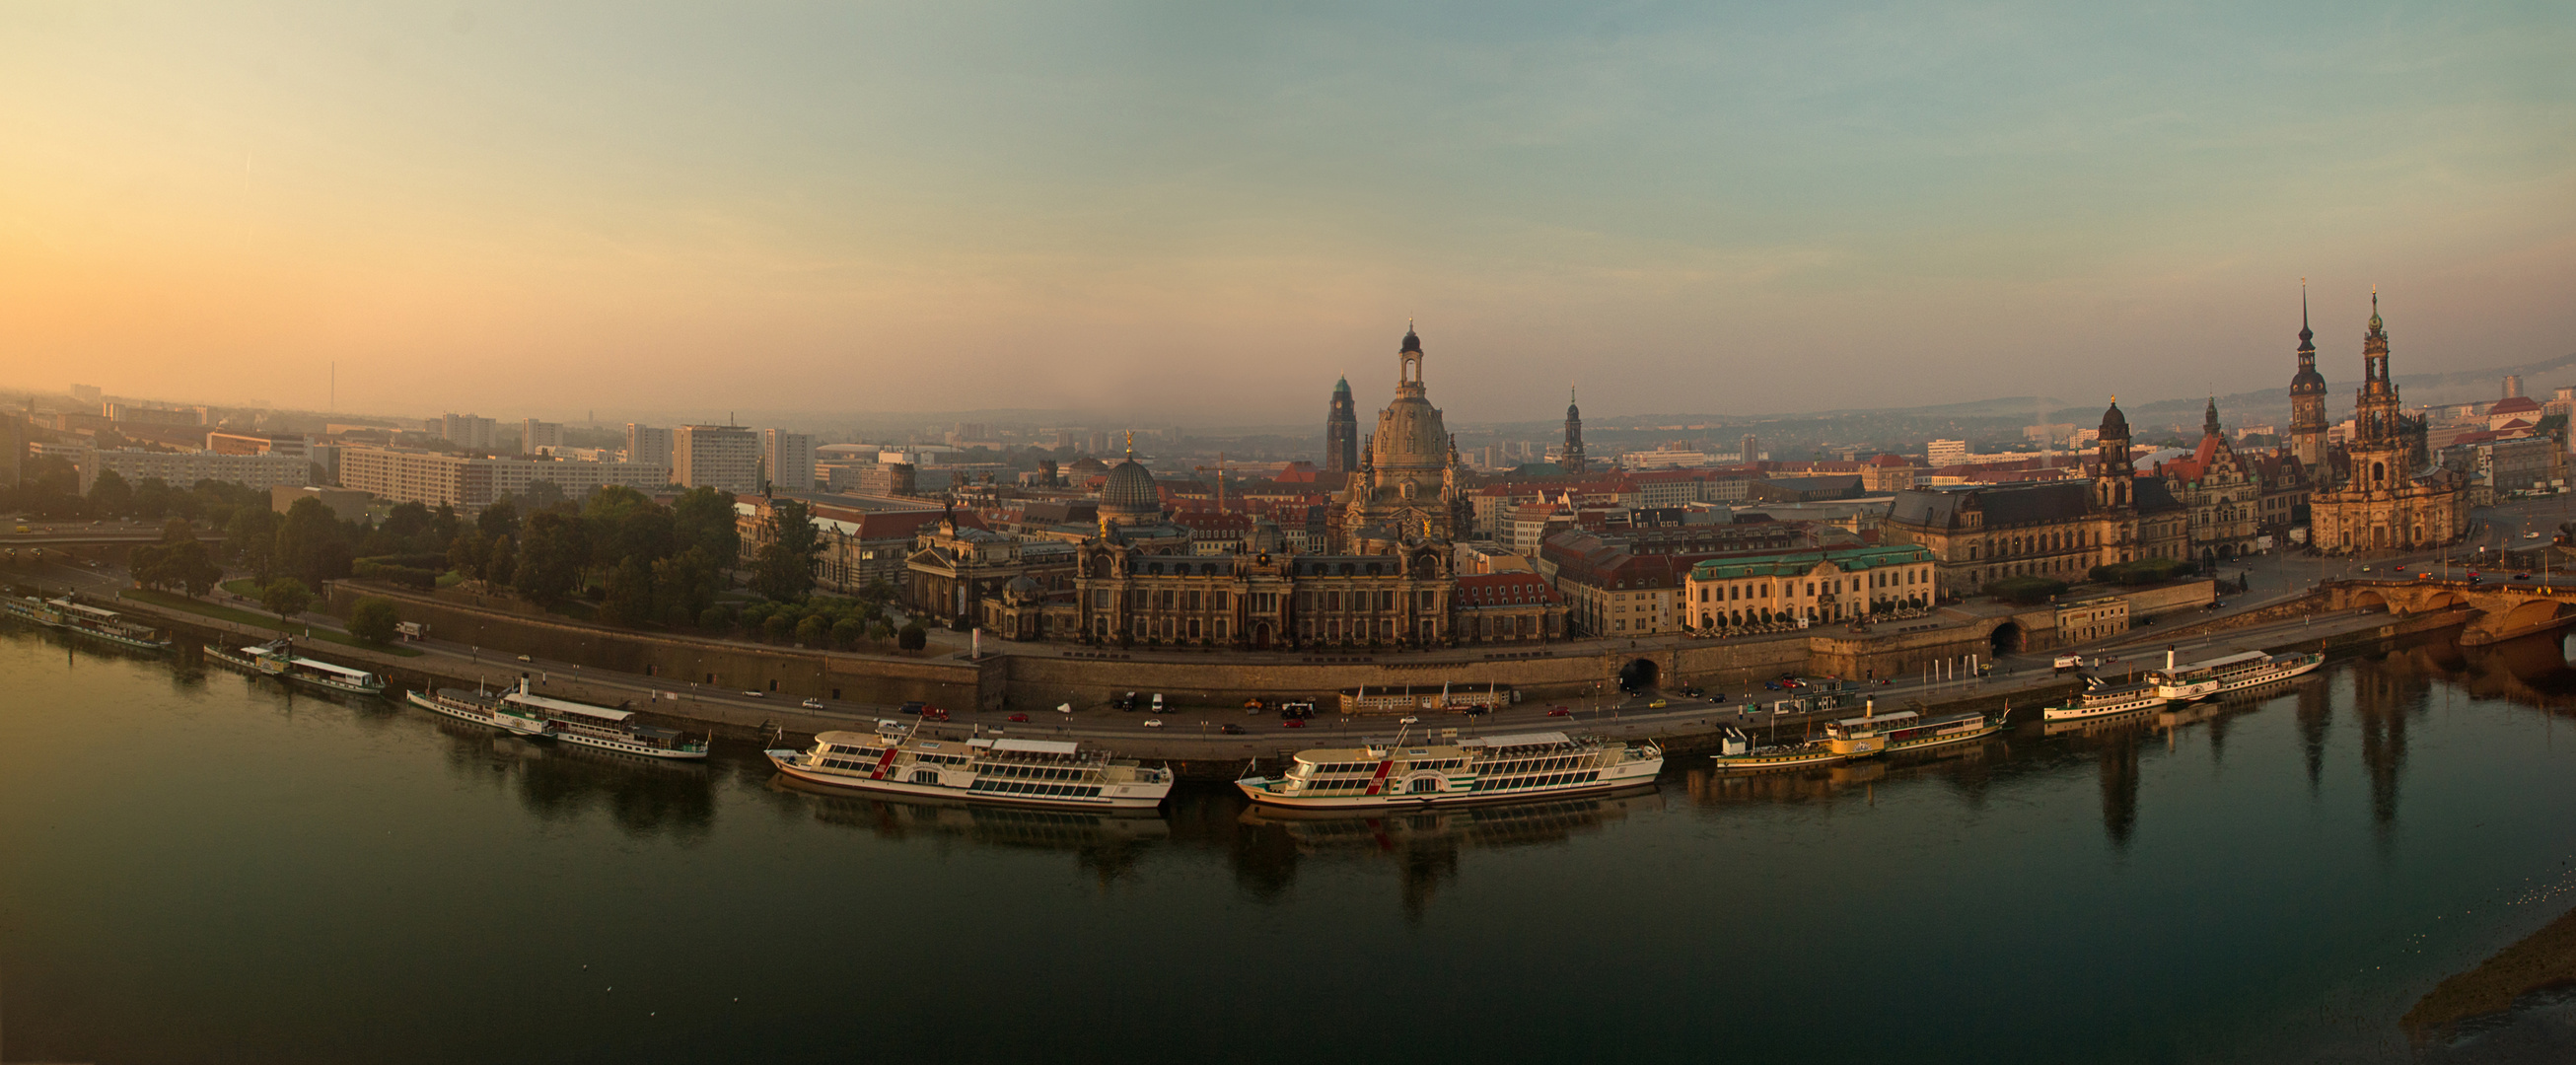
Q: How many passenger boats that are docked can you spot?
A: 7